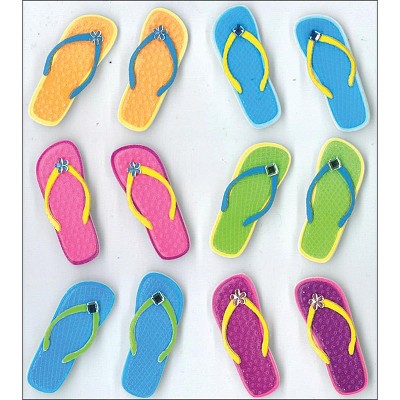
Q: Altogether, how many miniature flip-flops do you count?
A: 12